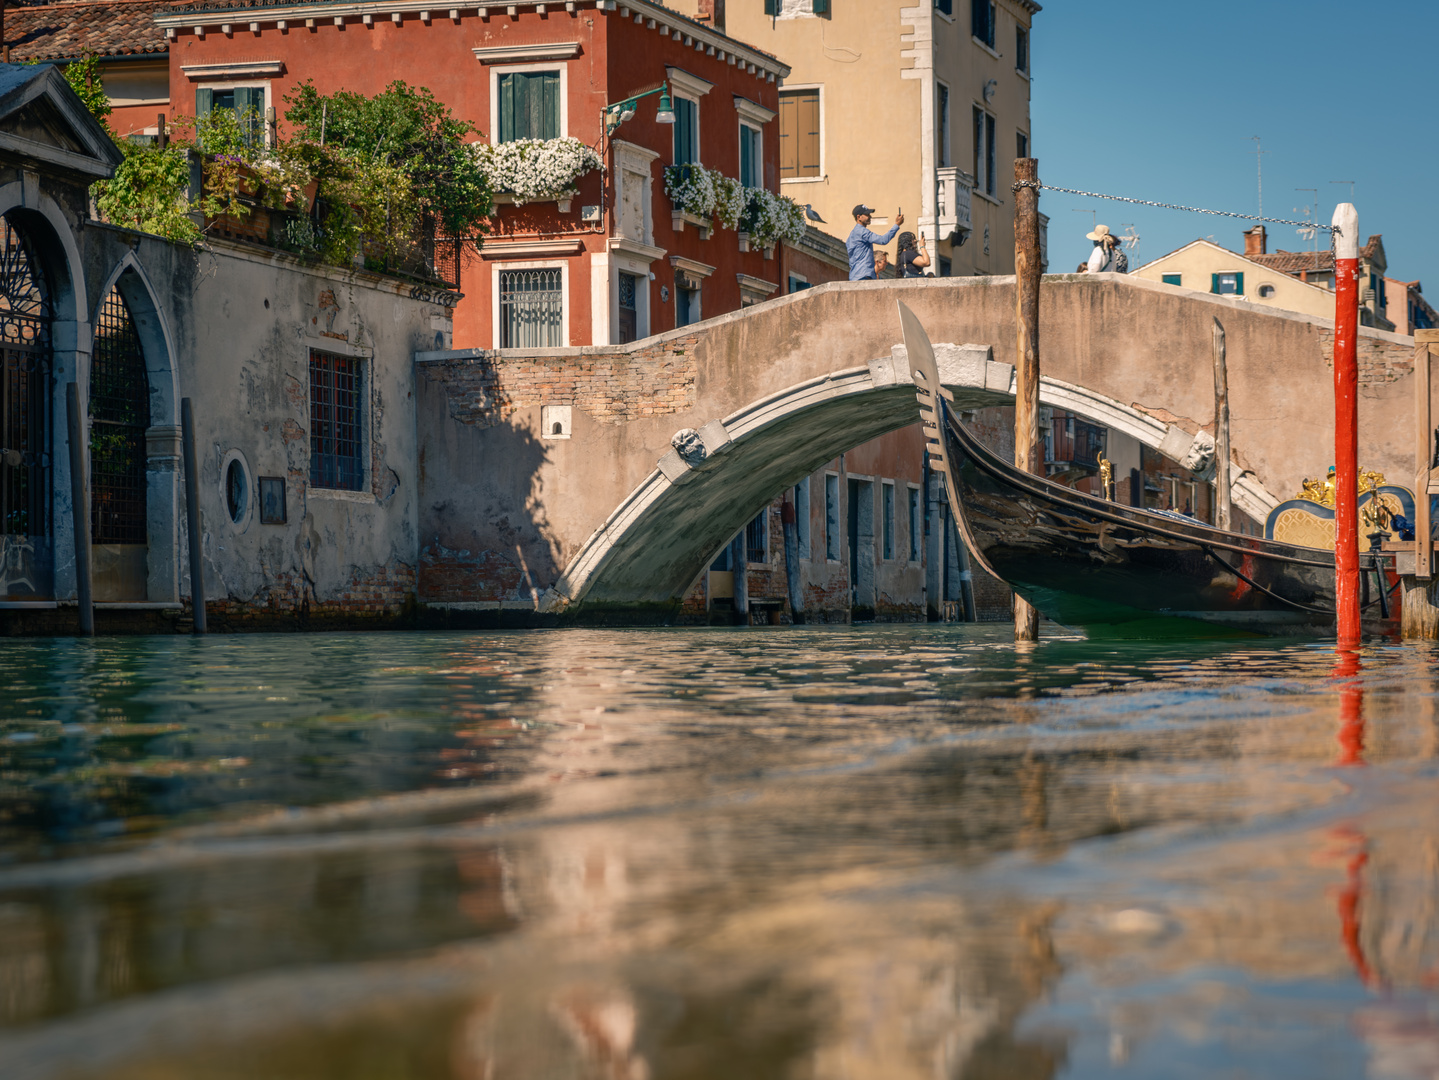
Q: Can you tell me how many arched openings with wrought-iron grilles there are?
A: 2